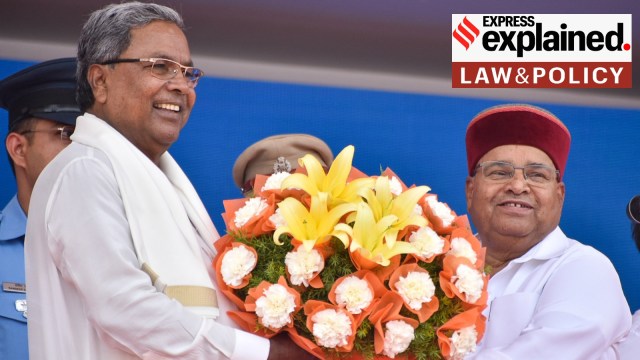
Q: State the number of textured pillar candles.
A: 0